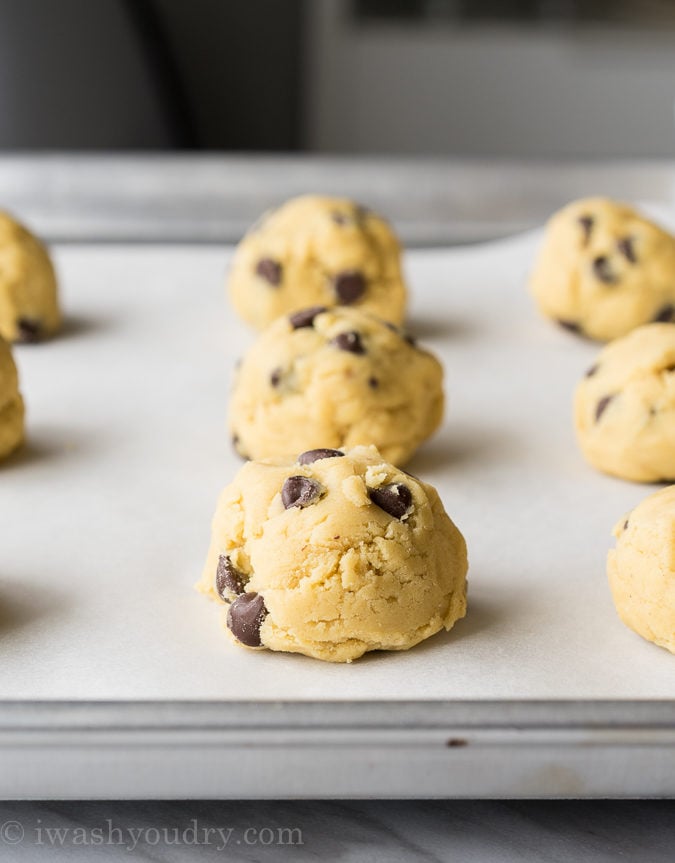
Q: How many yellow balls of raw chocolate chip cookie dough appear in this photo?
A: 8